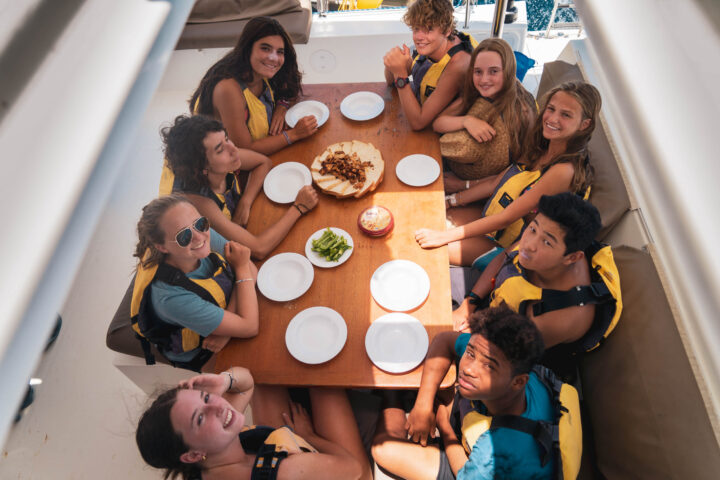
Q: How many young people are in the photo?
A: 9